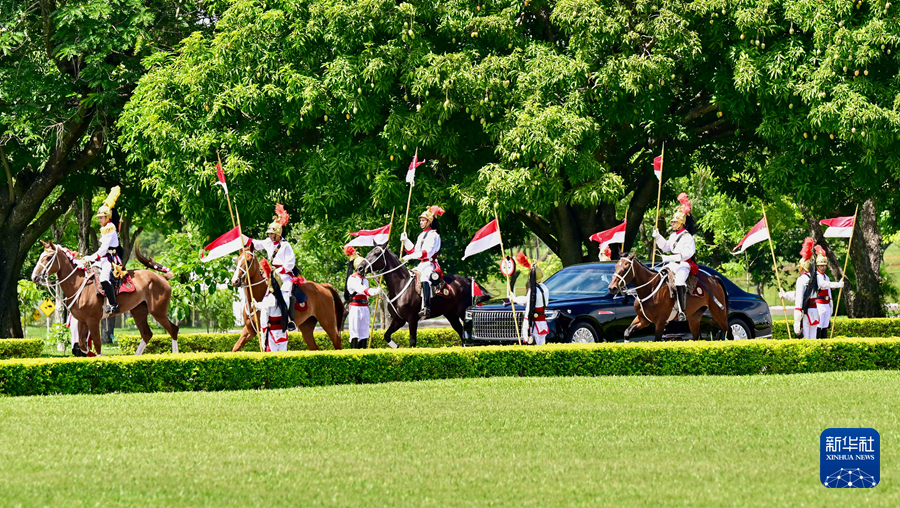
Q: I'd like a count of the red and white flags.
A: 9